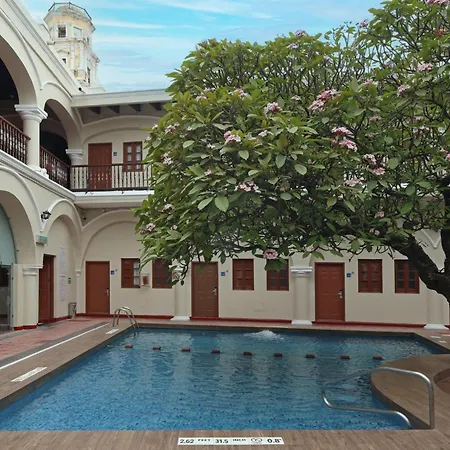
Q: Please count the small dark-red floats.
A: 9